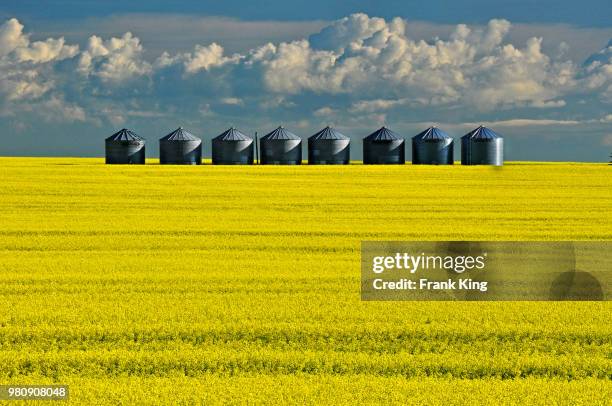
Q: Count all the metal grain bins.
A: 8